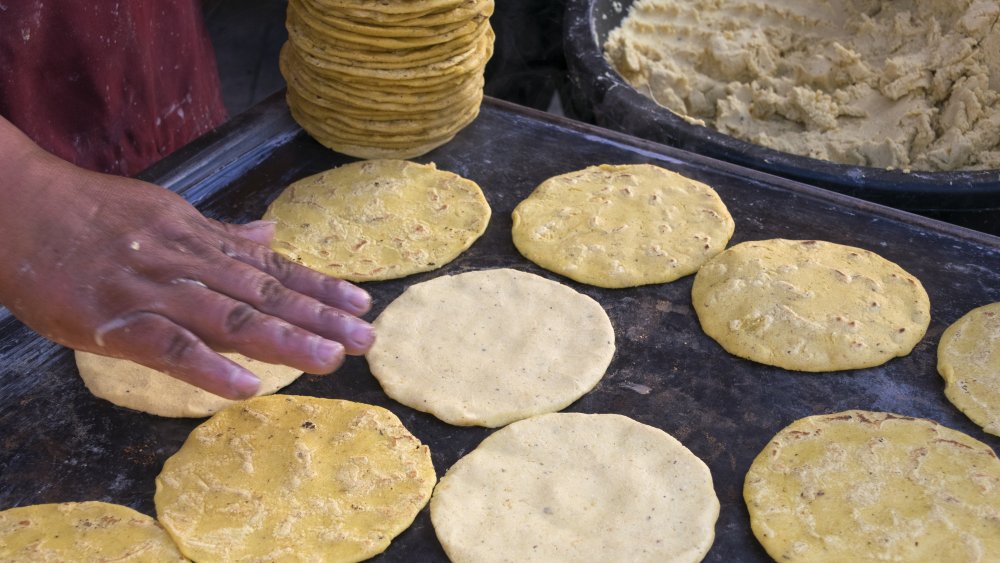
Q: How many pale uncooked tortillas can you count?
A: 3